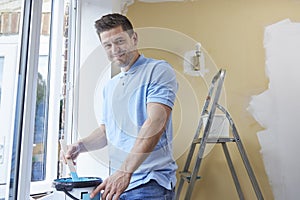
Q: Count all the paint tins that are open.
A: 1